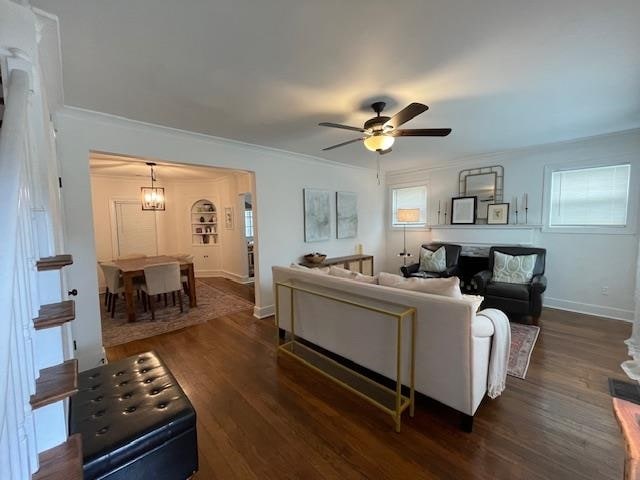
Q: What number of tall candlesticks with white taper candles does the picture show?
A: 4